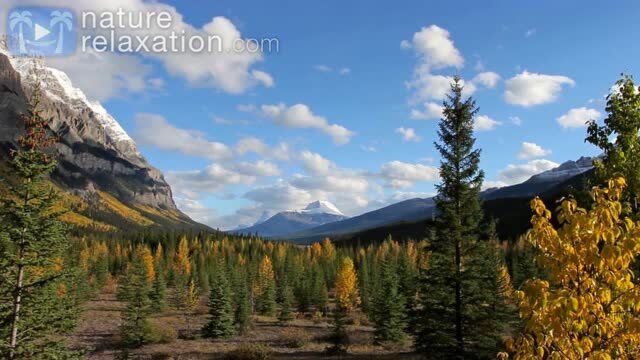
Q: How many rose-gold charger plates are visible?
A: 0